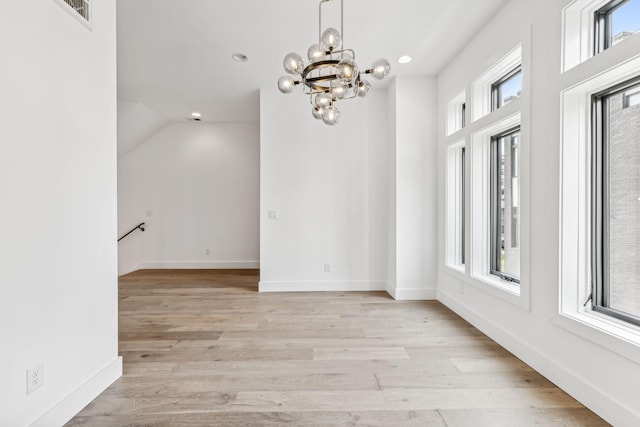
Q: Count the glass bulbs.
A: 11